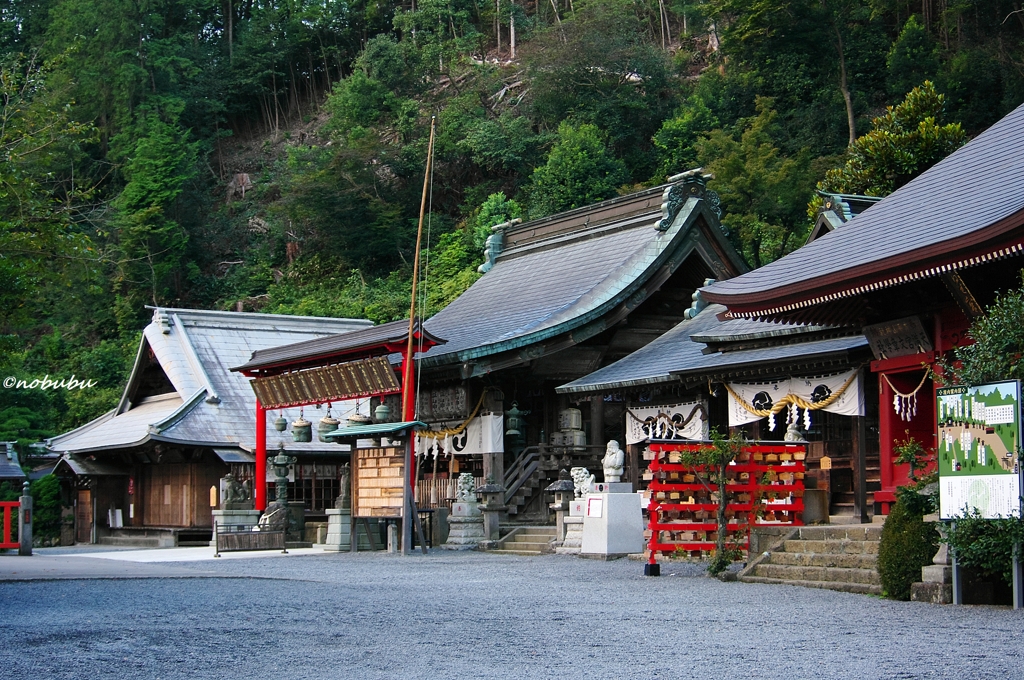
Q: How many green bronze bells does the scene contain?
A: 5